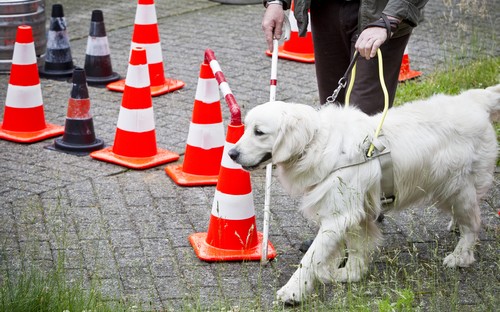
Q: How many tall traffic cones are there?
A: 7